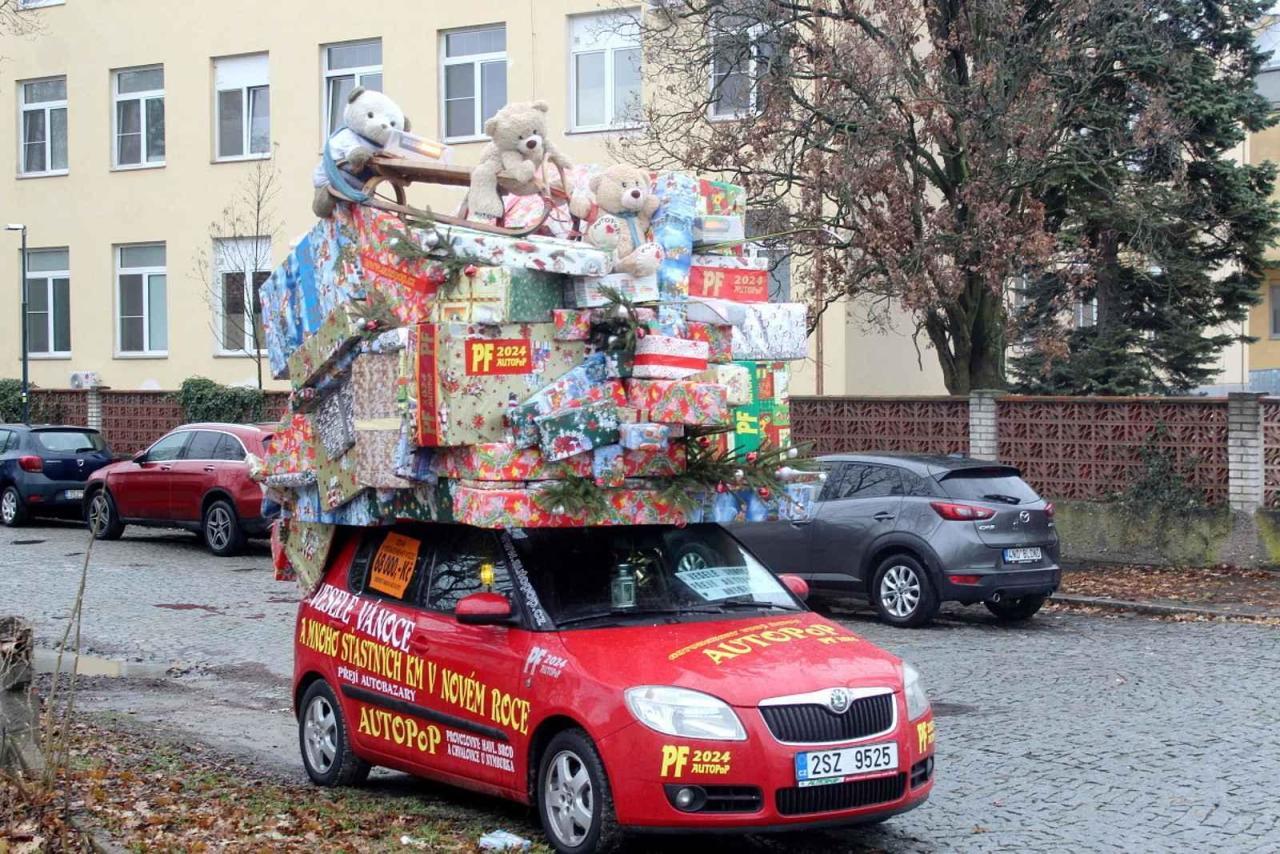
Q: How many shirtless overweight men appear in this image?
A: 0